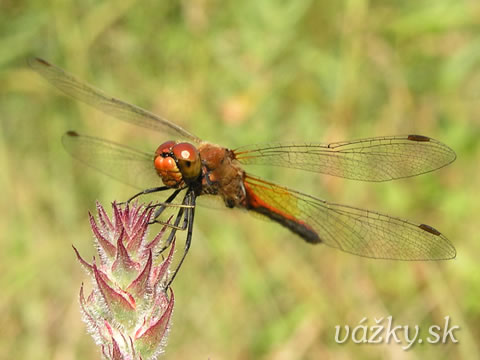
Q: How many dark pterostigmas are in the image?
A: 4